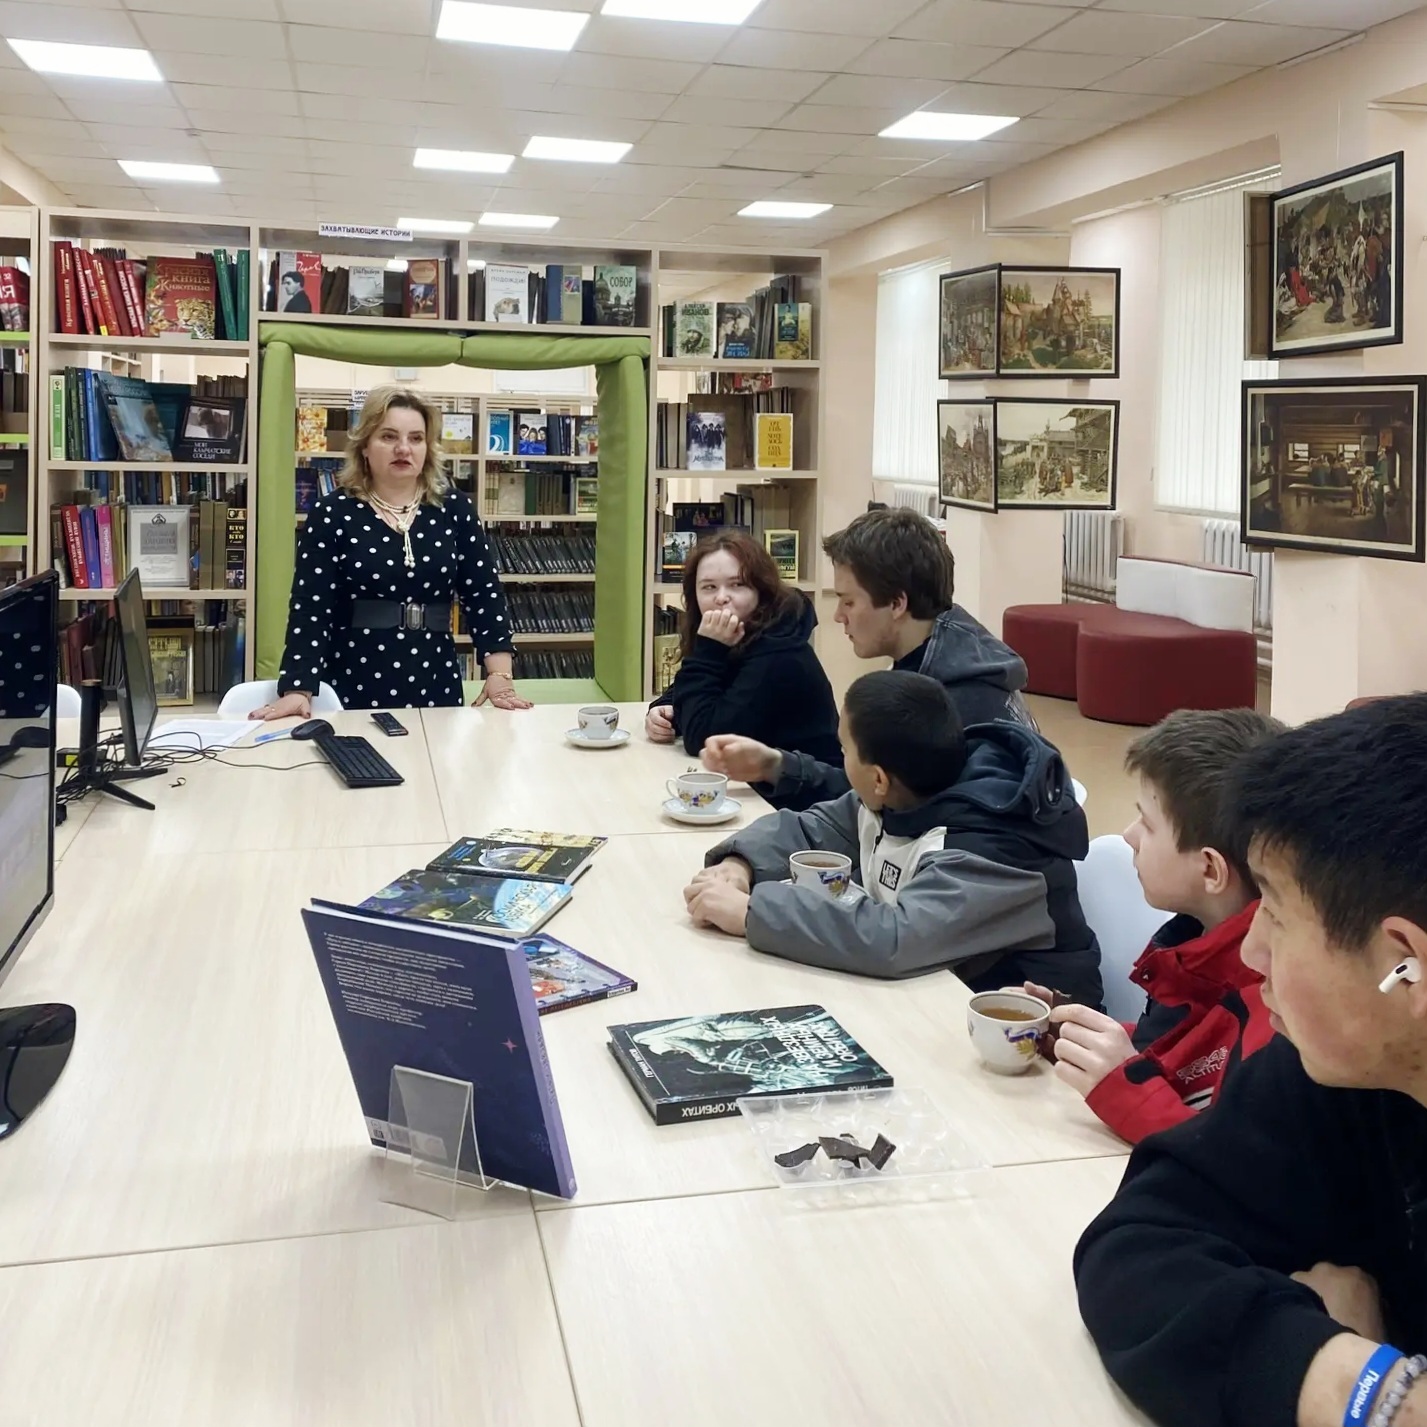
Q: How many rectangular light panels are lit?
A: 10